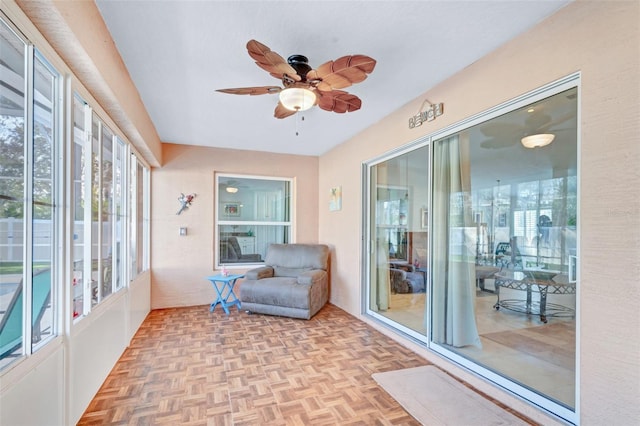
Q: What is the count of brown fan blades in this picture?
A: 5